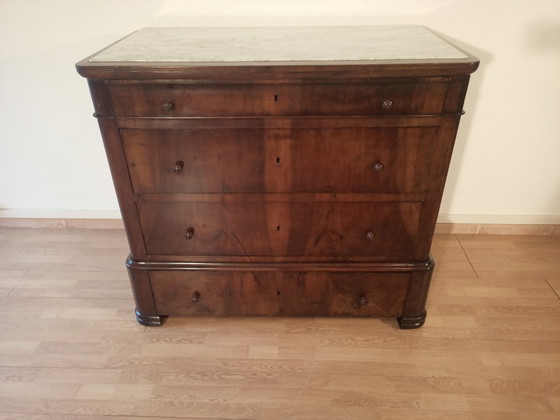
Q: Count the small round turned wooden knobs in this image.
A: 8